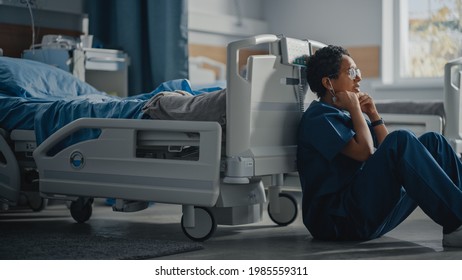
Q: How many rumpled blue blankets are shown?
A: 1